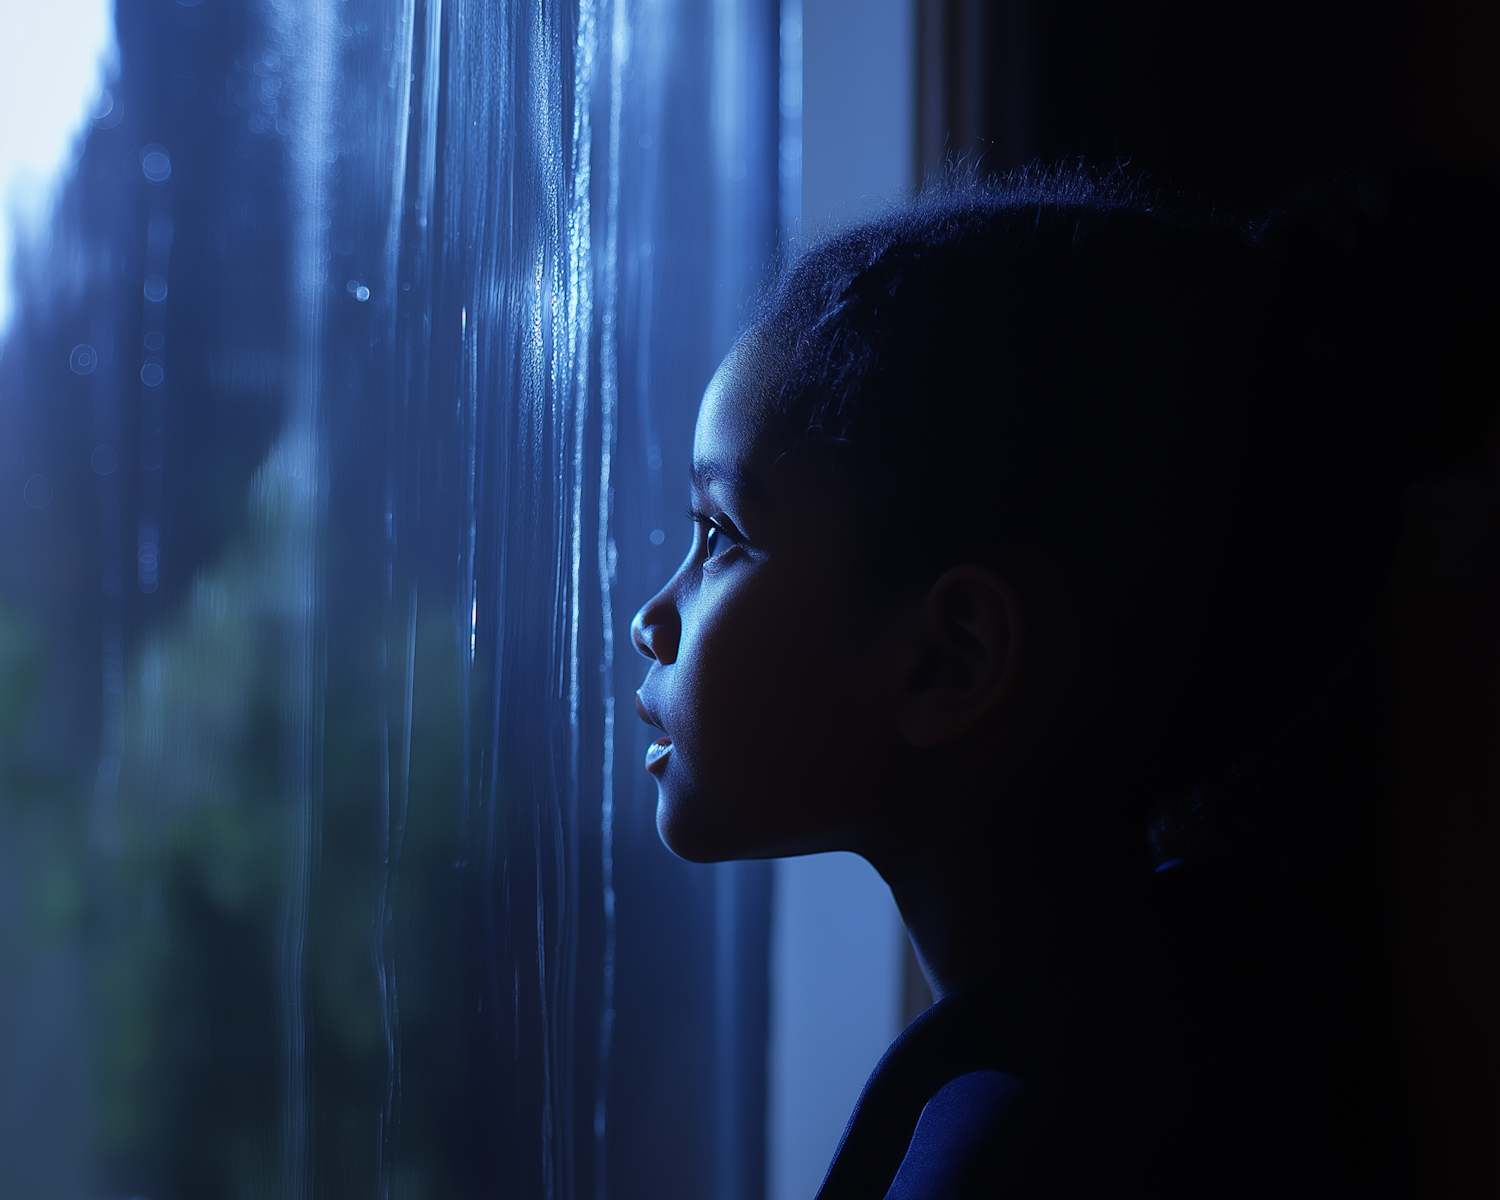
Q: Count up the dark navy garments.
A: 1